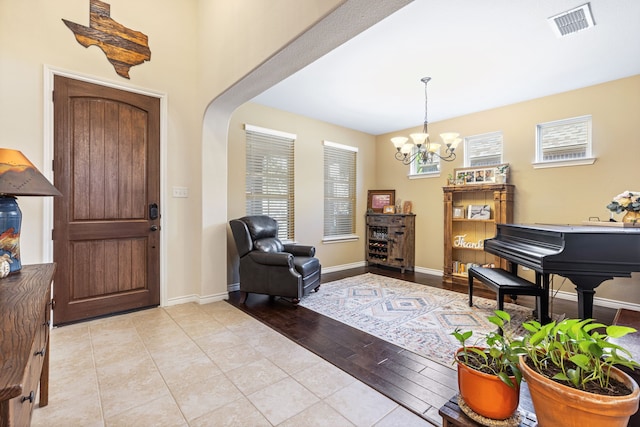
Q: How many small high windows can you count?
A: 3